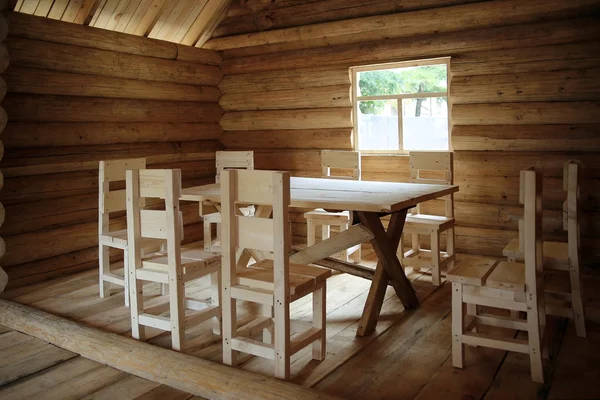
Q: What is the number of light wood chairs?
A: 8